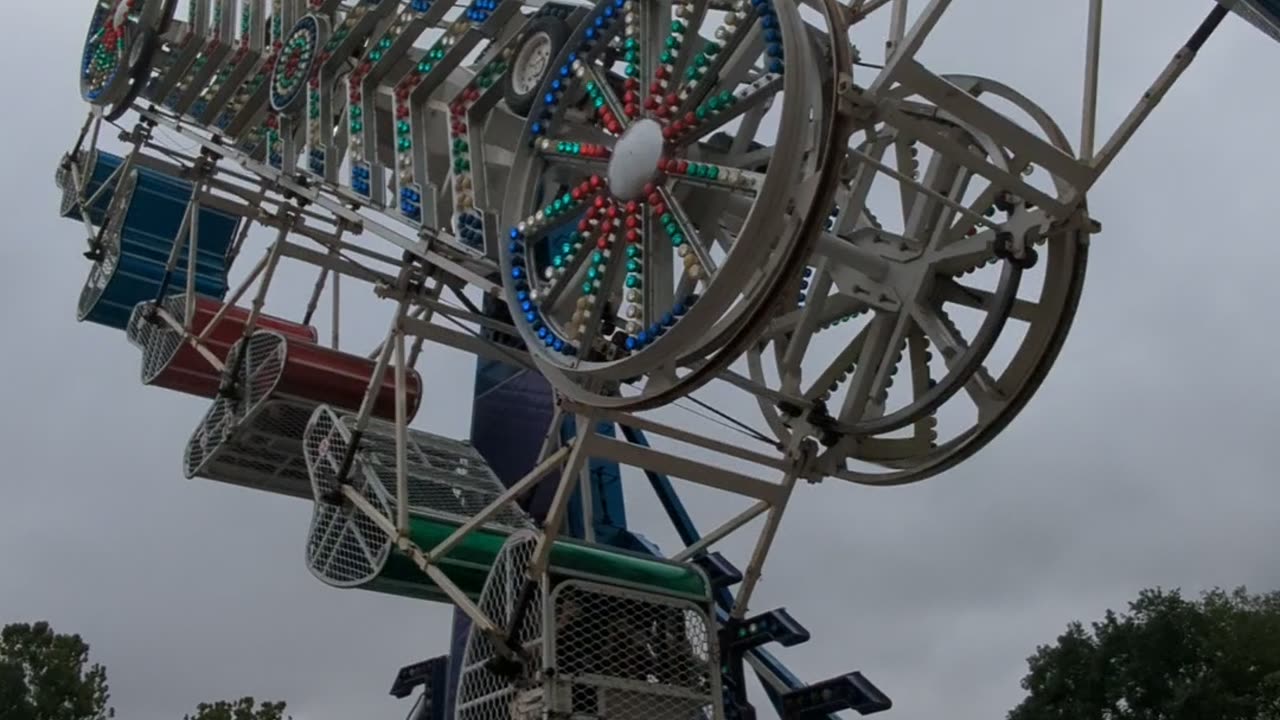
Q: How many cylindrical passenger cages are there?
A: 6